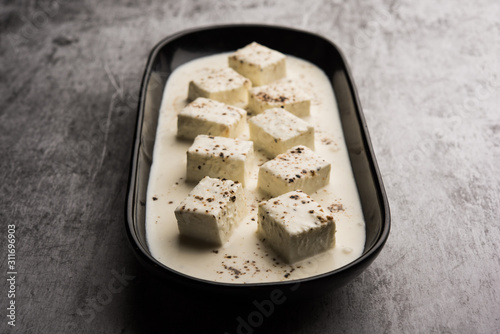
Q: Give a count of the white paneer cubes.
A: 9